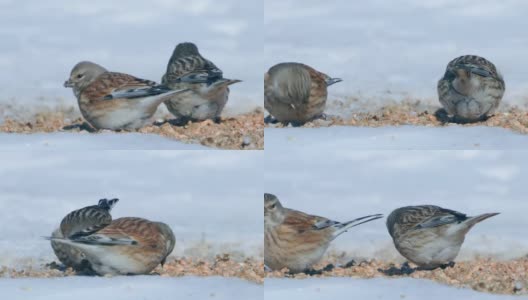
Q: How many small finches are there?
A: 8